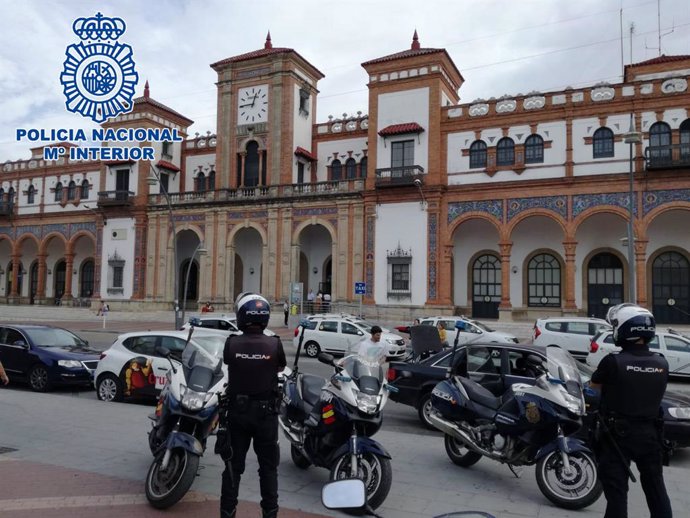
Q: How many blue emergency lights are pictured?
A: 7